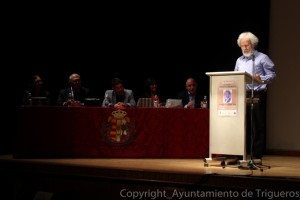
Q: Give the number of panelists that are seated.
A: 5